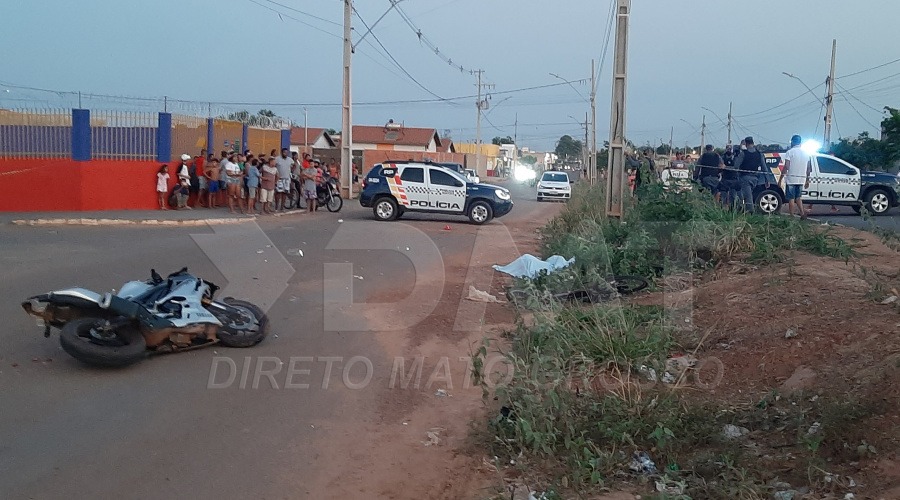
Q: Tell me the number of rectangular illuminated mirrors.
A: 0